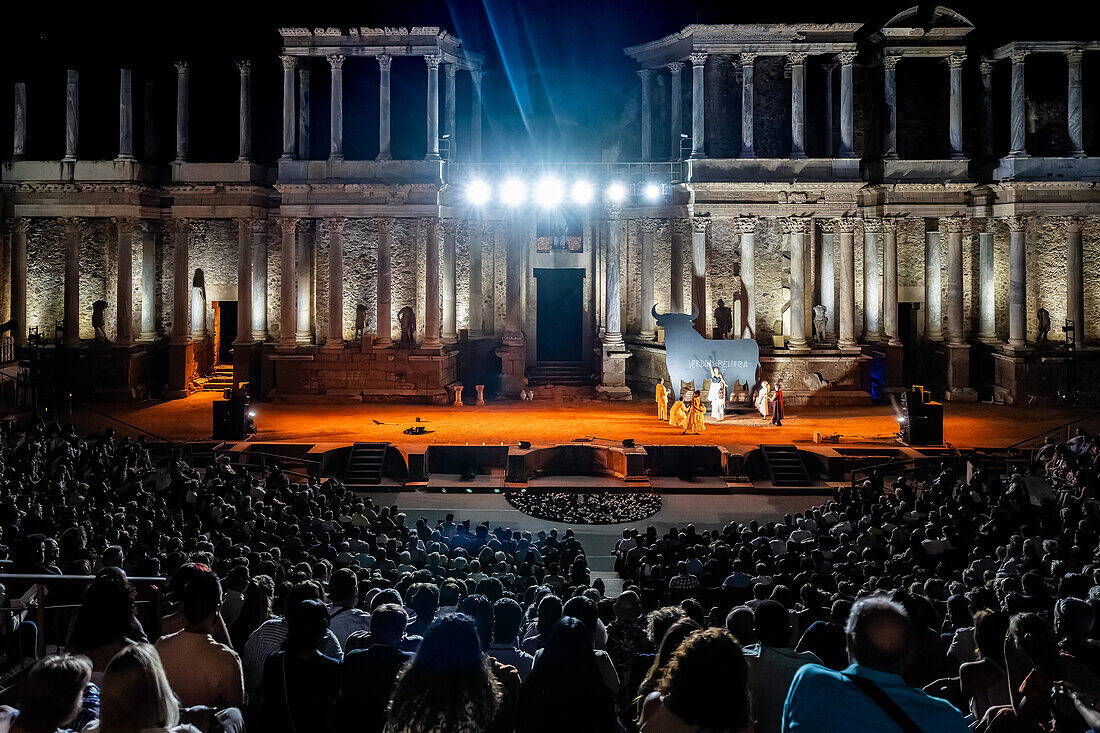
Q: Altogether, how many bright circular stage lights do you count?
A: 6